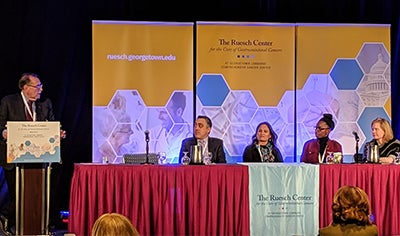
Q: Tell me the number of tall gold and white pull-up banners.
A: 3